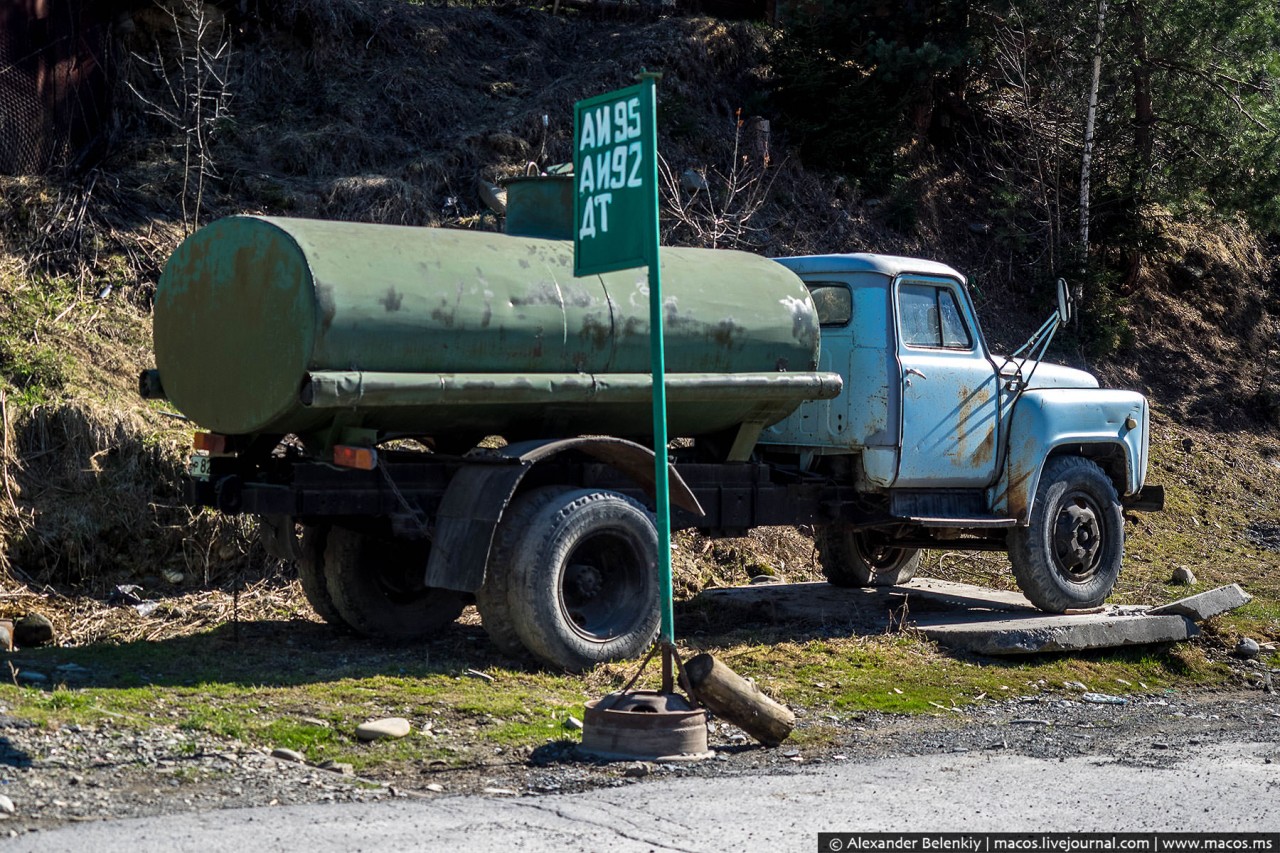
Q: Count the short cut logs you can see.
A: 1